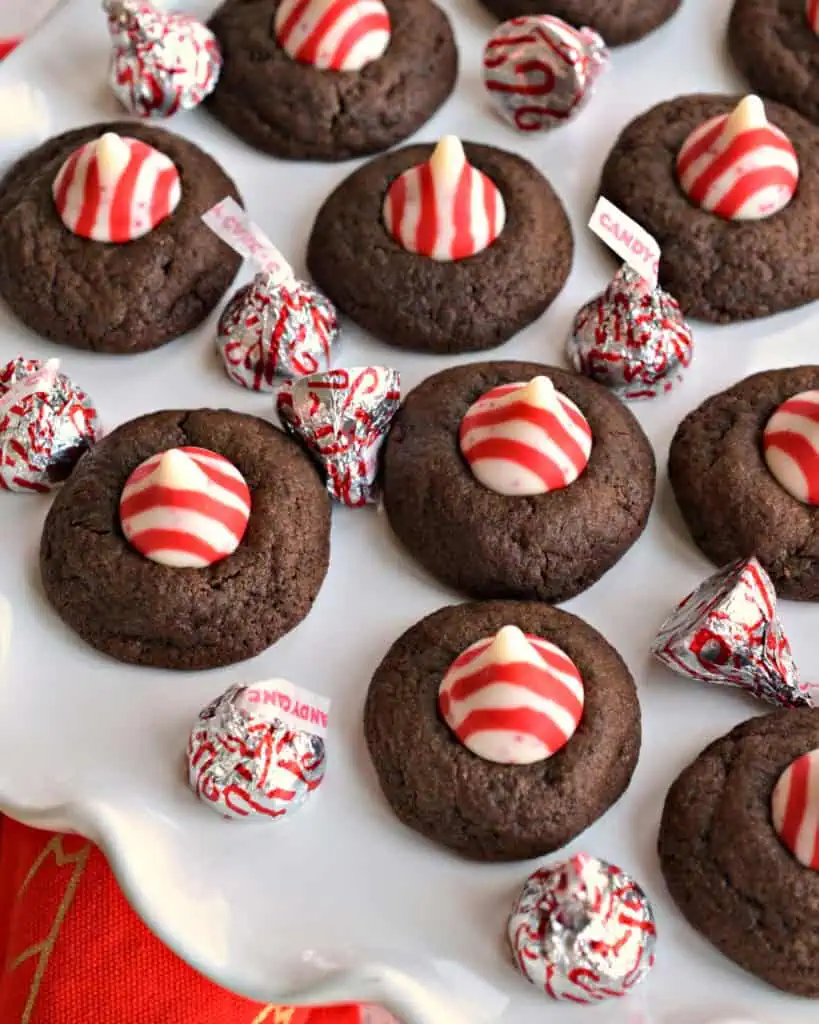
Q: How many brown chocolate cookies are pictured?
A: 11